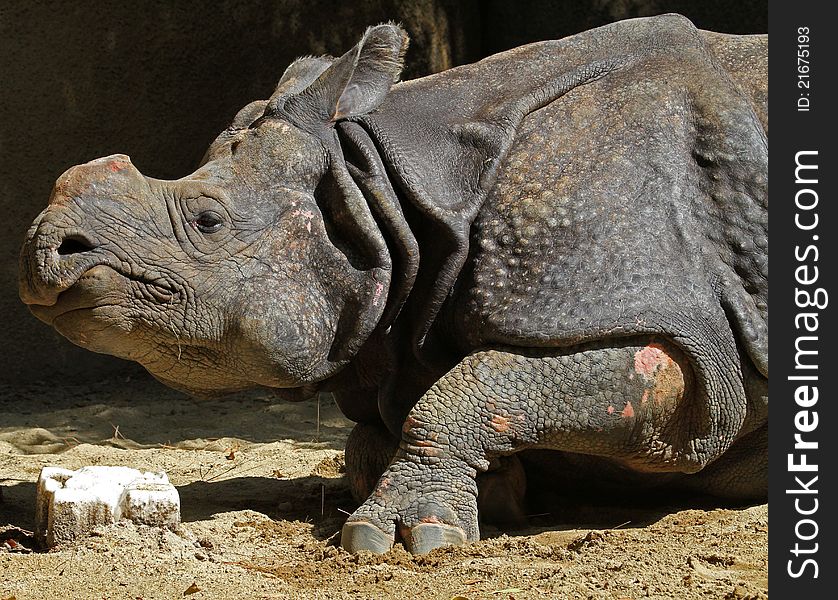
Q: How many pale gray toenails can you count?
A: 2